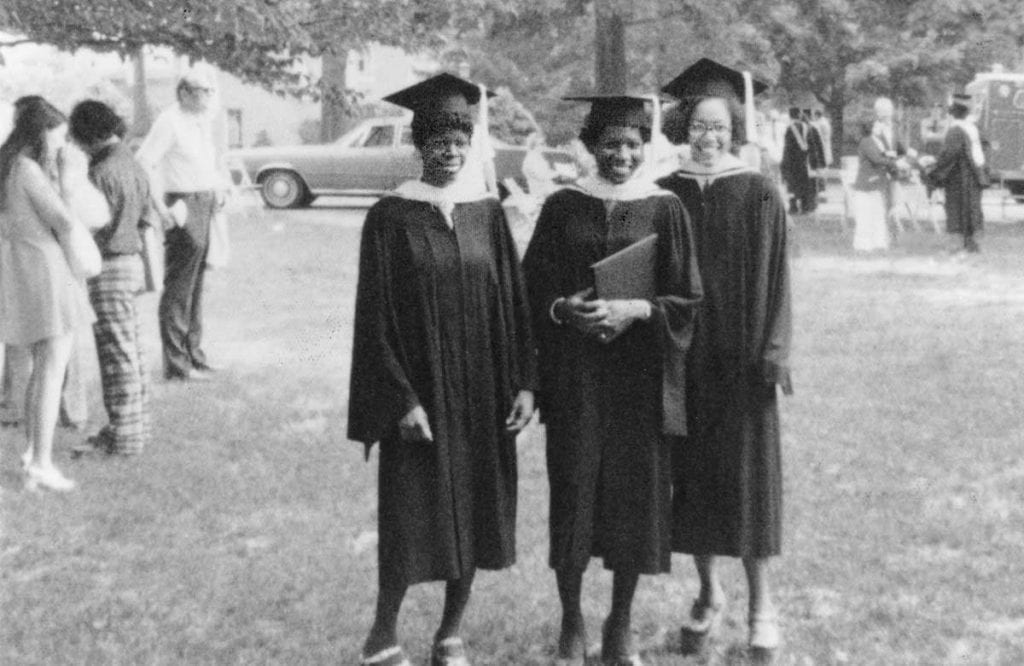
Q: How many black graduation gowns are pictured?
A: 6